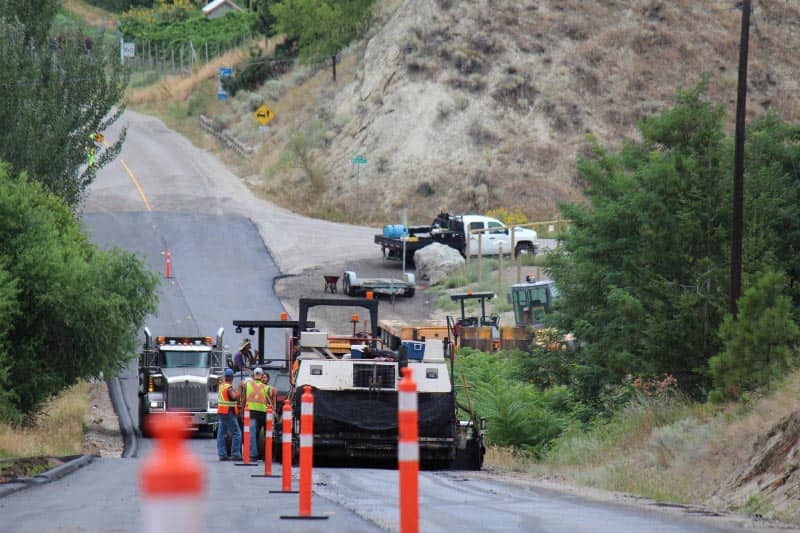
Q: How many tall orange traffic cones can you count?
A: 7